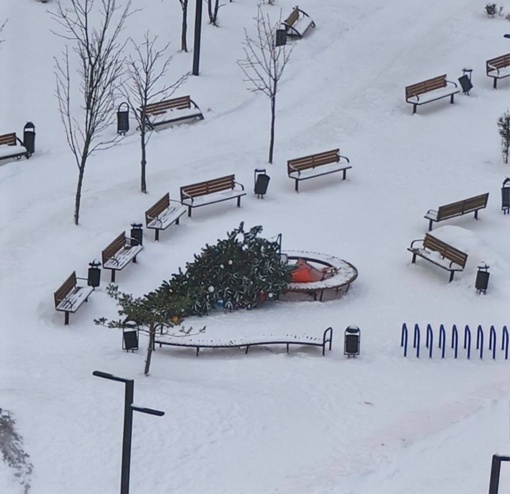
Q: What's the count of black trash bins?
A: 11